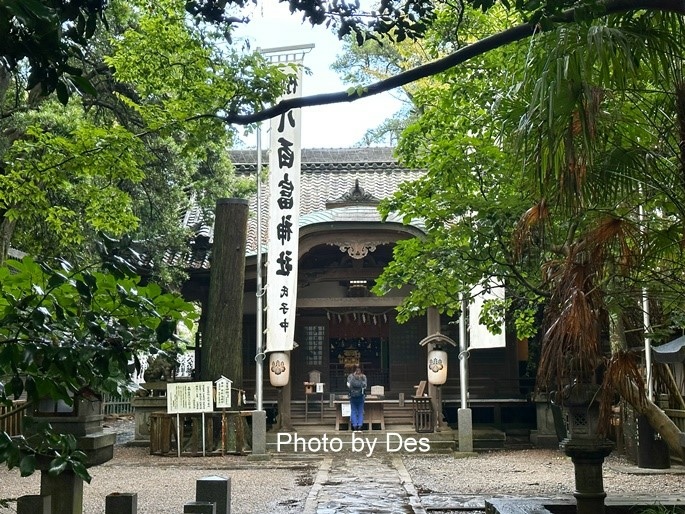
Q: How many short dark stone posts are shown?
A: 4